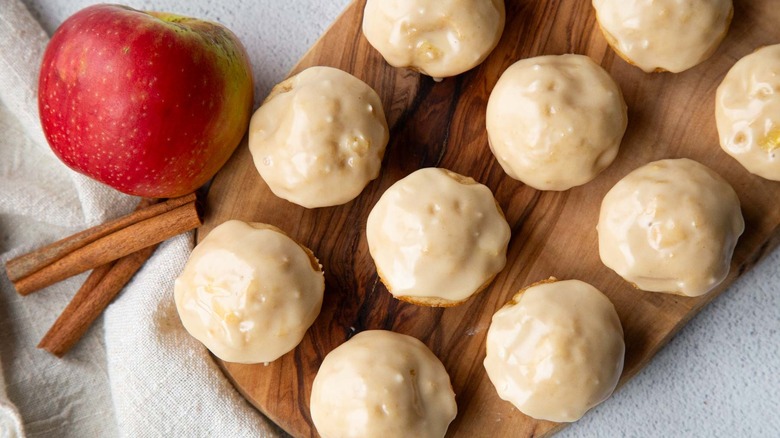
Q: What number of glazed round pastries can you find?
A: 10